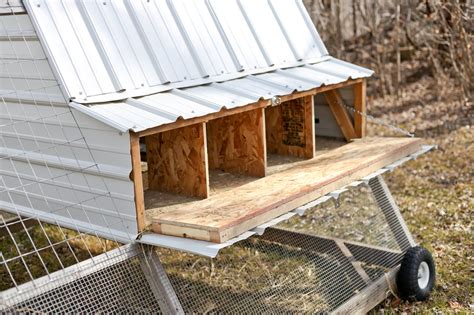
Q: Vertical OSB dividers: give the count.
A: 3